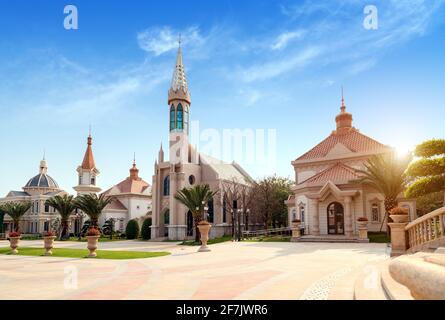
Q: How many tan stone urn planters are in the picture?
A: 7